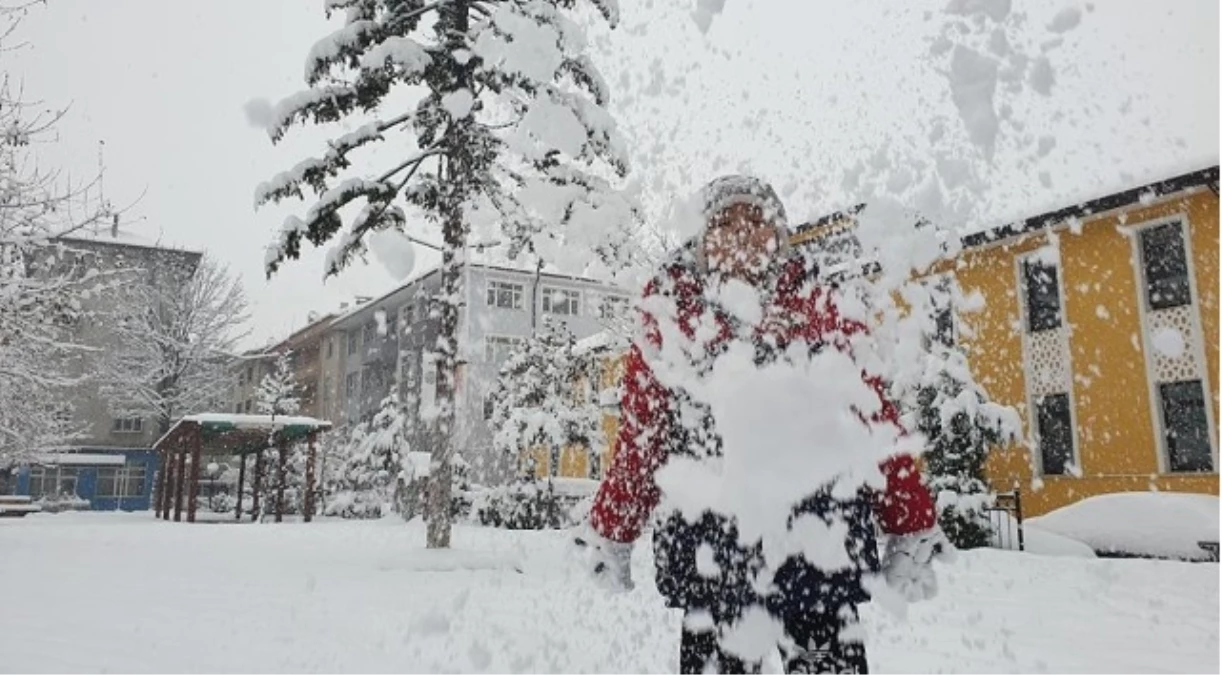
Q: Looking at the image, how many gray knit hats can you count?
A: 1